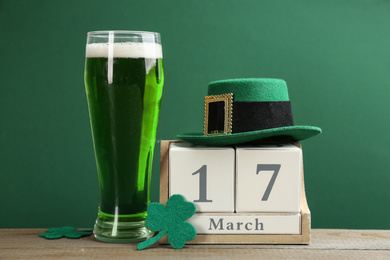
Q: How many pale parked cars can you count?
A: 0